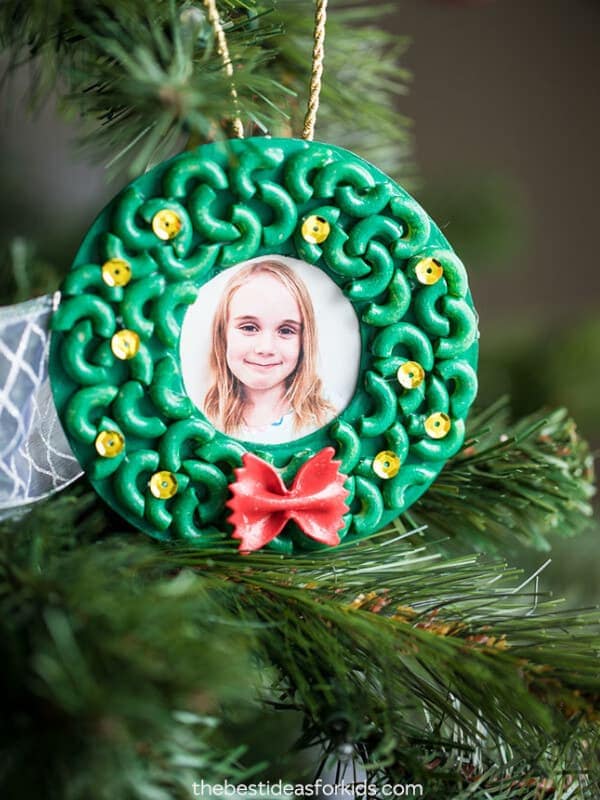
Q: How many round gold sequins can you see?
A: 10